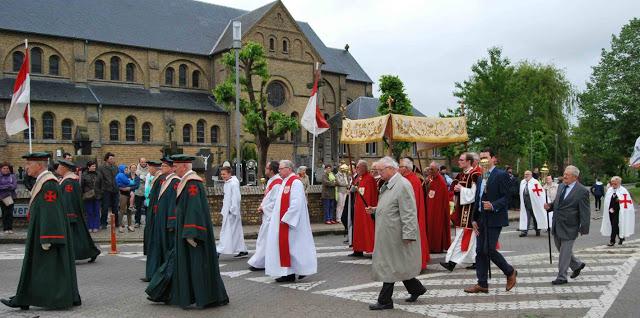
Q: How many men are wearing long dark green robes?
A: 5